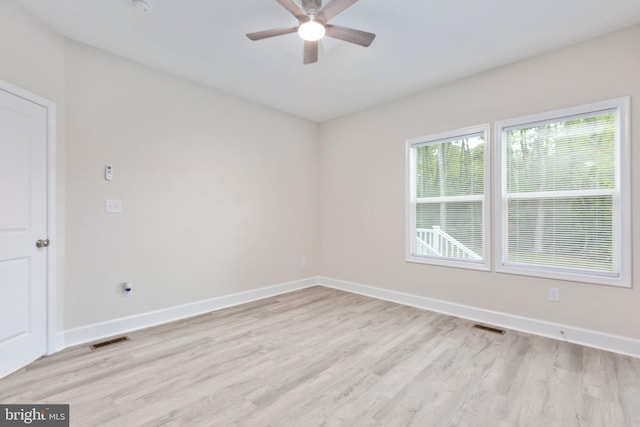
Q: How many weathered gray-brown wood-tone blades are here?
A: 5